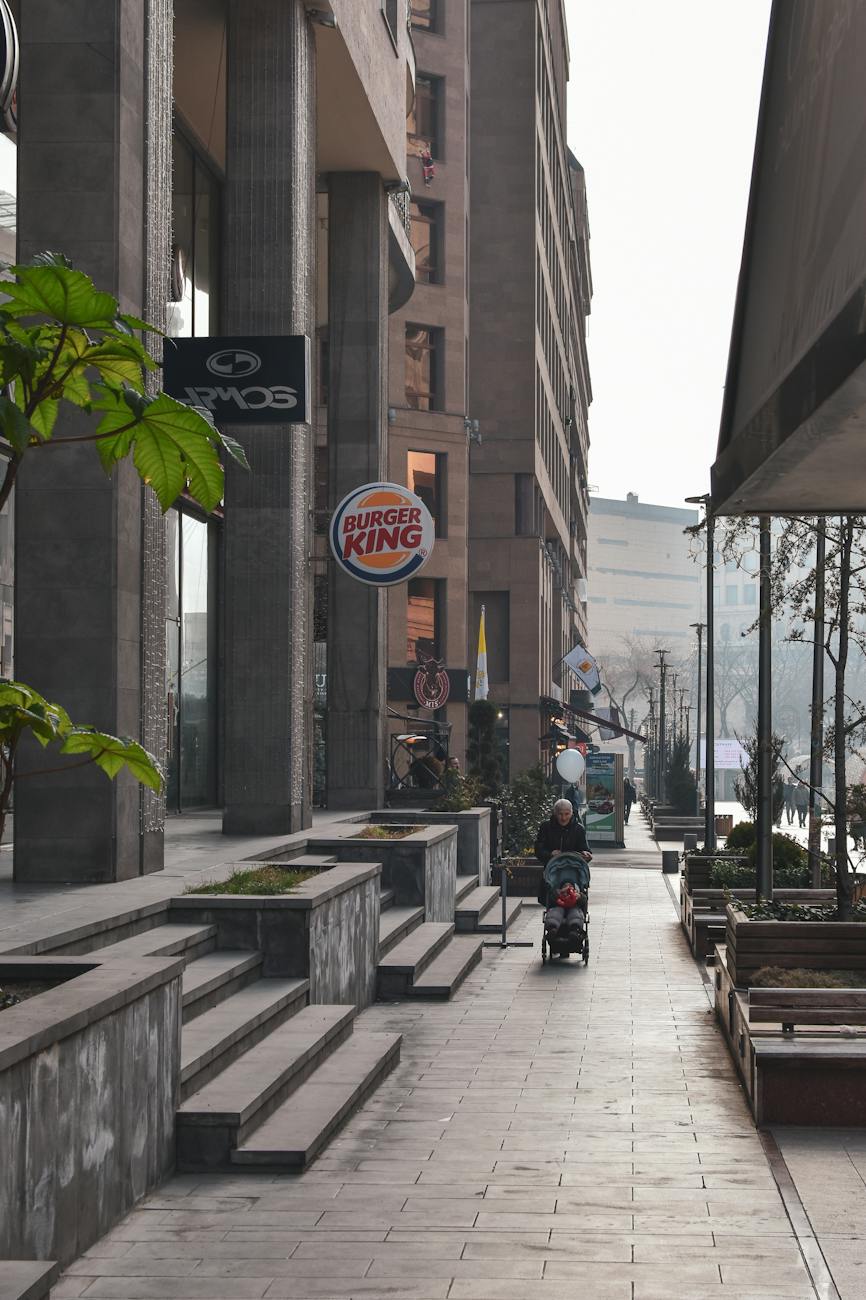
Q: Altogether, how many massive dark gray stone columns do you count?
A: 3